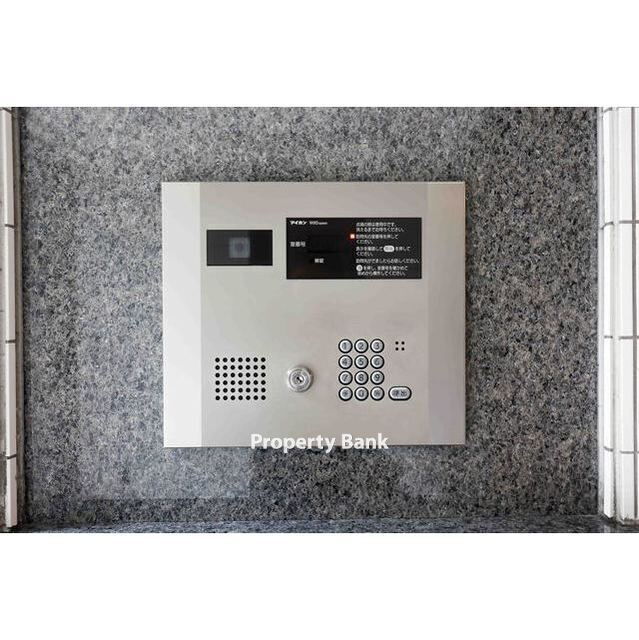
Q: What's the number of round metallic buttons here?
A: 12